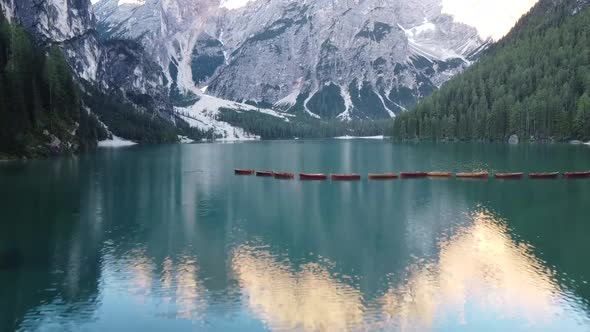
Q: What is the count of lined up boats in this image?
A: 12